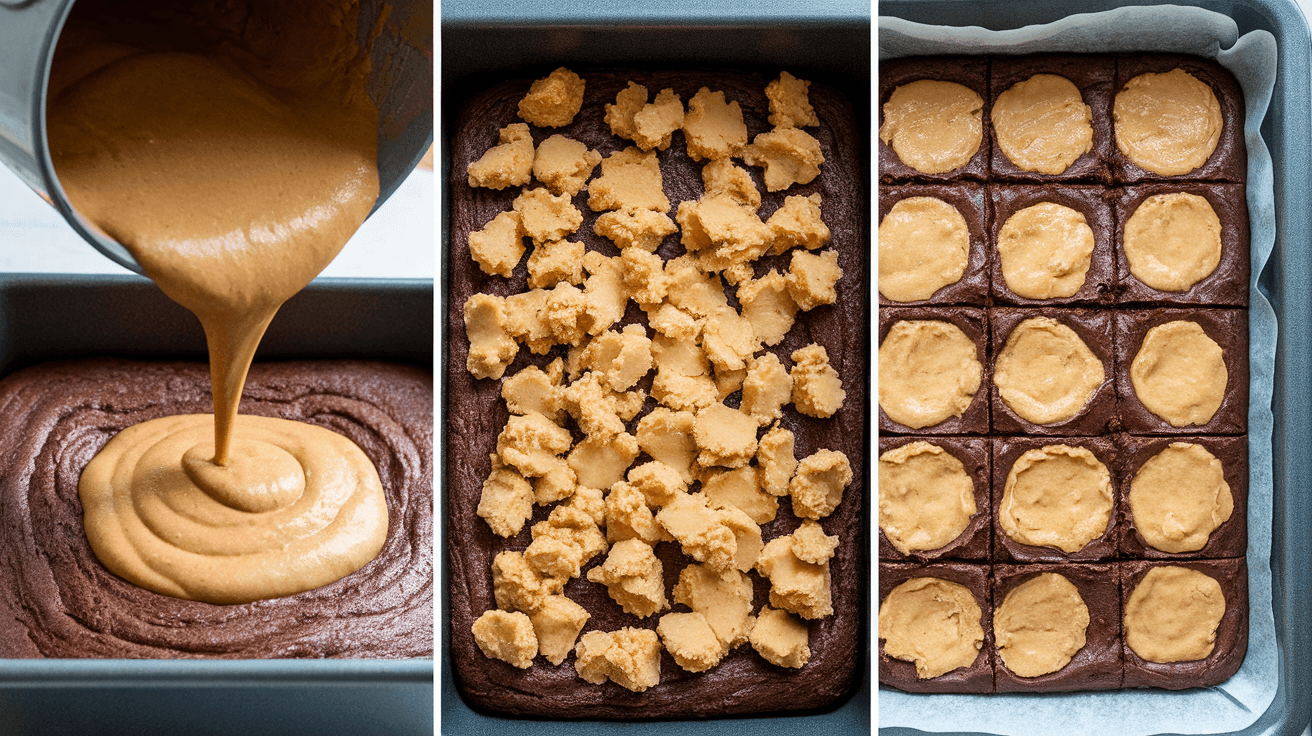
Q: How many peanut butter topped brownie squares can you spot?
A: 15